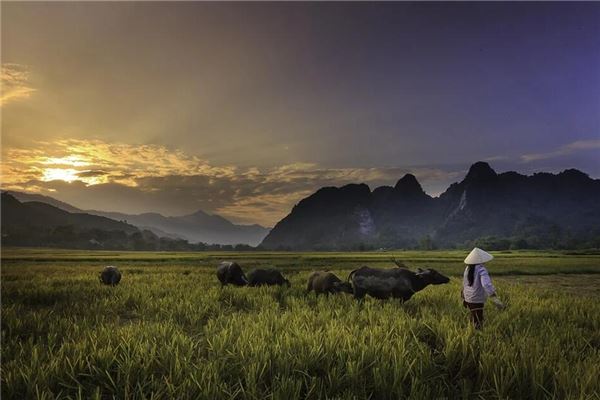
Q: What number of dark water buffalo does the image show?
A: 5